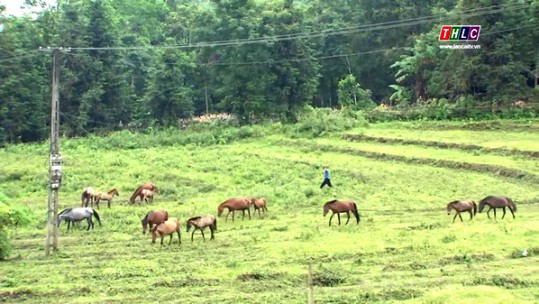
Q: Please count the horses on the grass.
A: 13